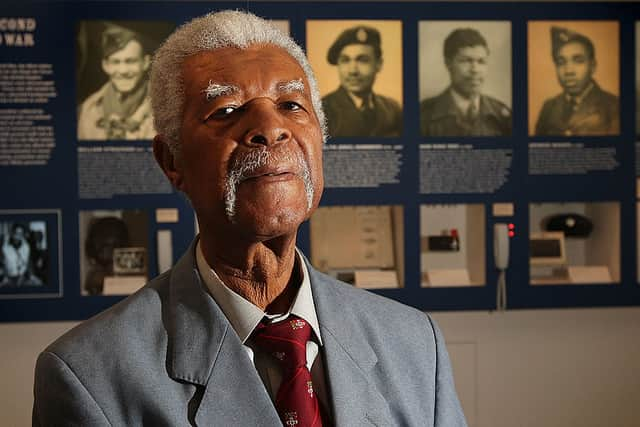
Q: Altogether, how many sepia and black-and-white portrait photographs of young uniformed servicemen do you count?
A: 4